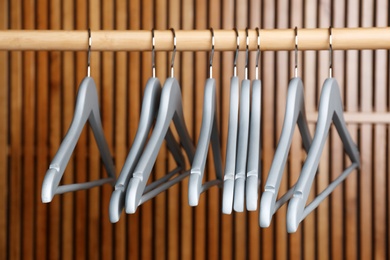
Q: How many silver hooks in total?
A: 9